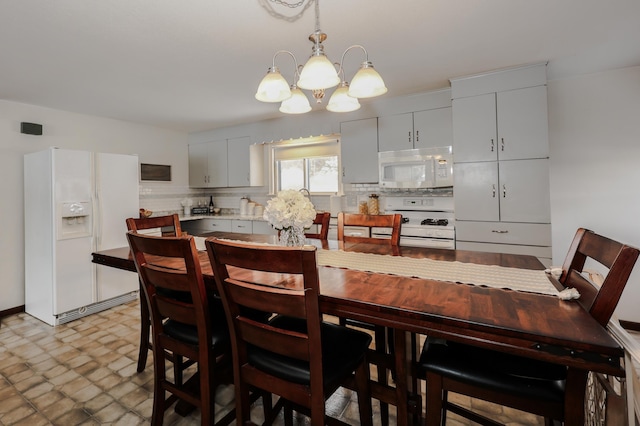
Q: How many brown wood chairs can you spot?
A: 6